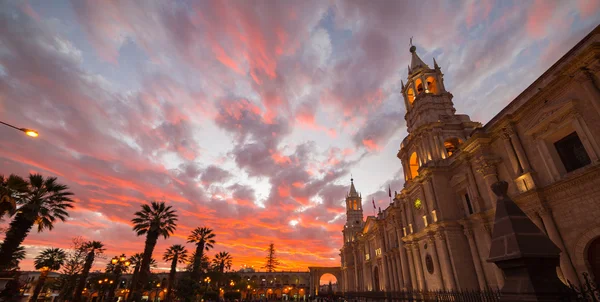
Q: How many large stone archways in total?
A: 1